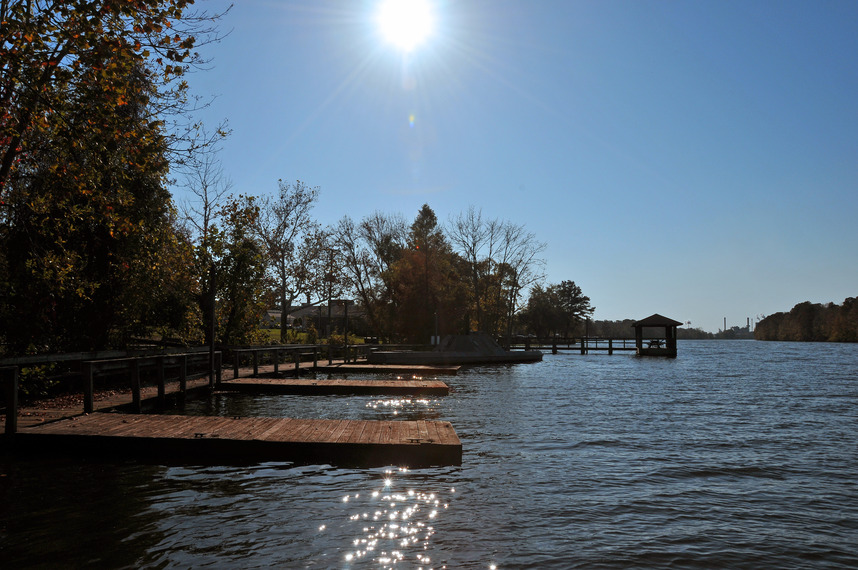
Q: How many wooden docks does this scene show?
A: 3